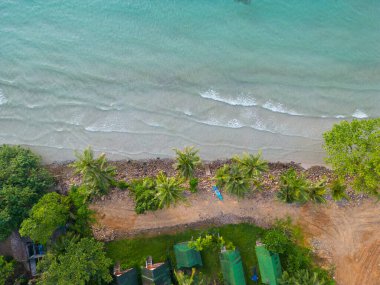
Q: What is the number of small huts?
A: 5